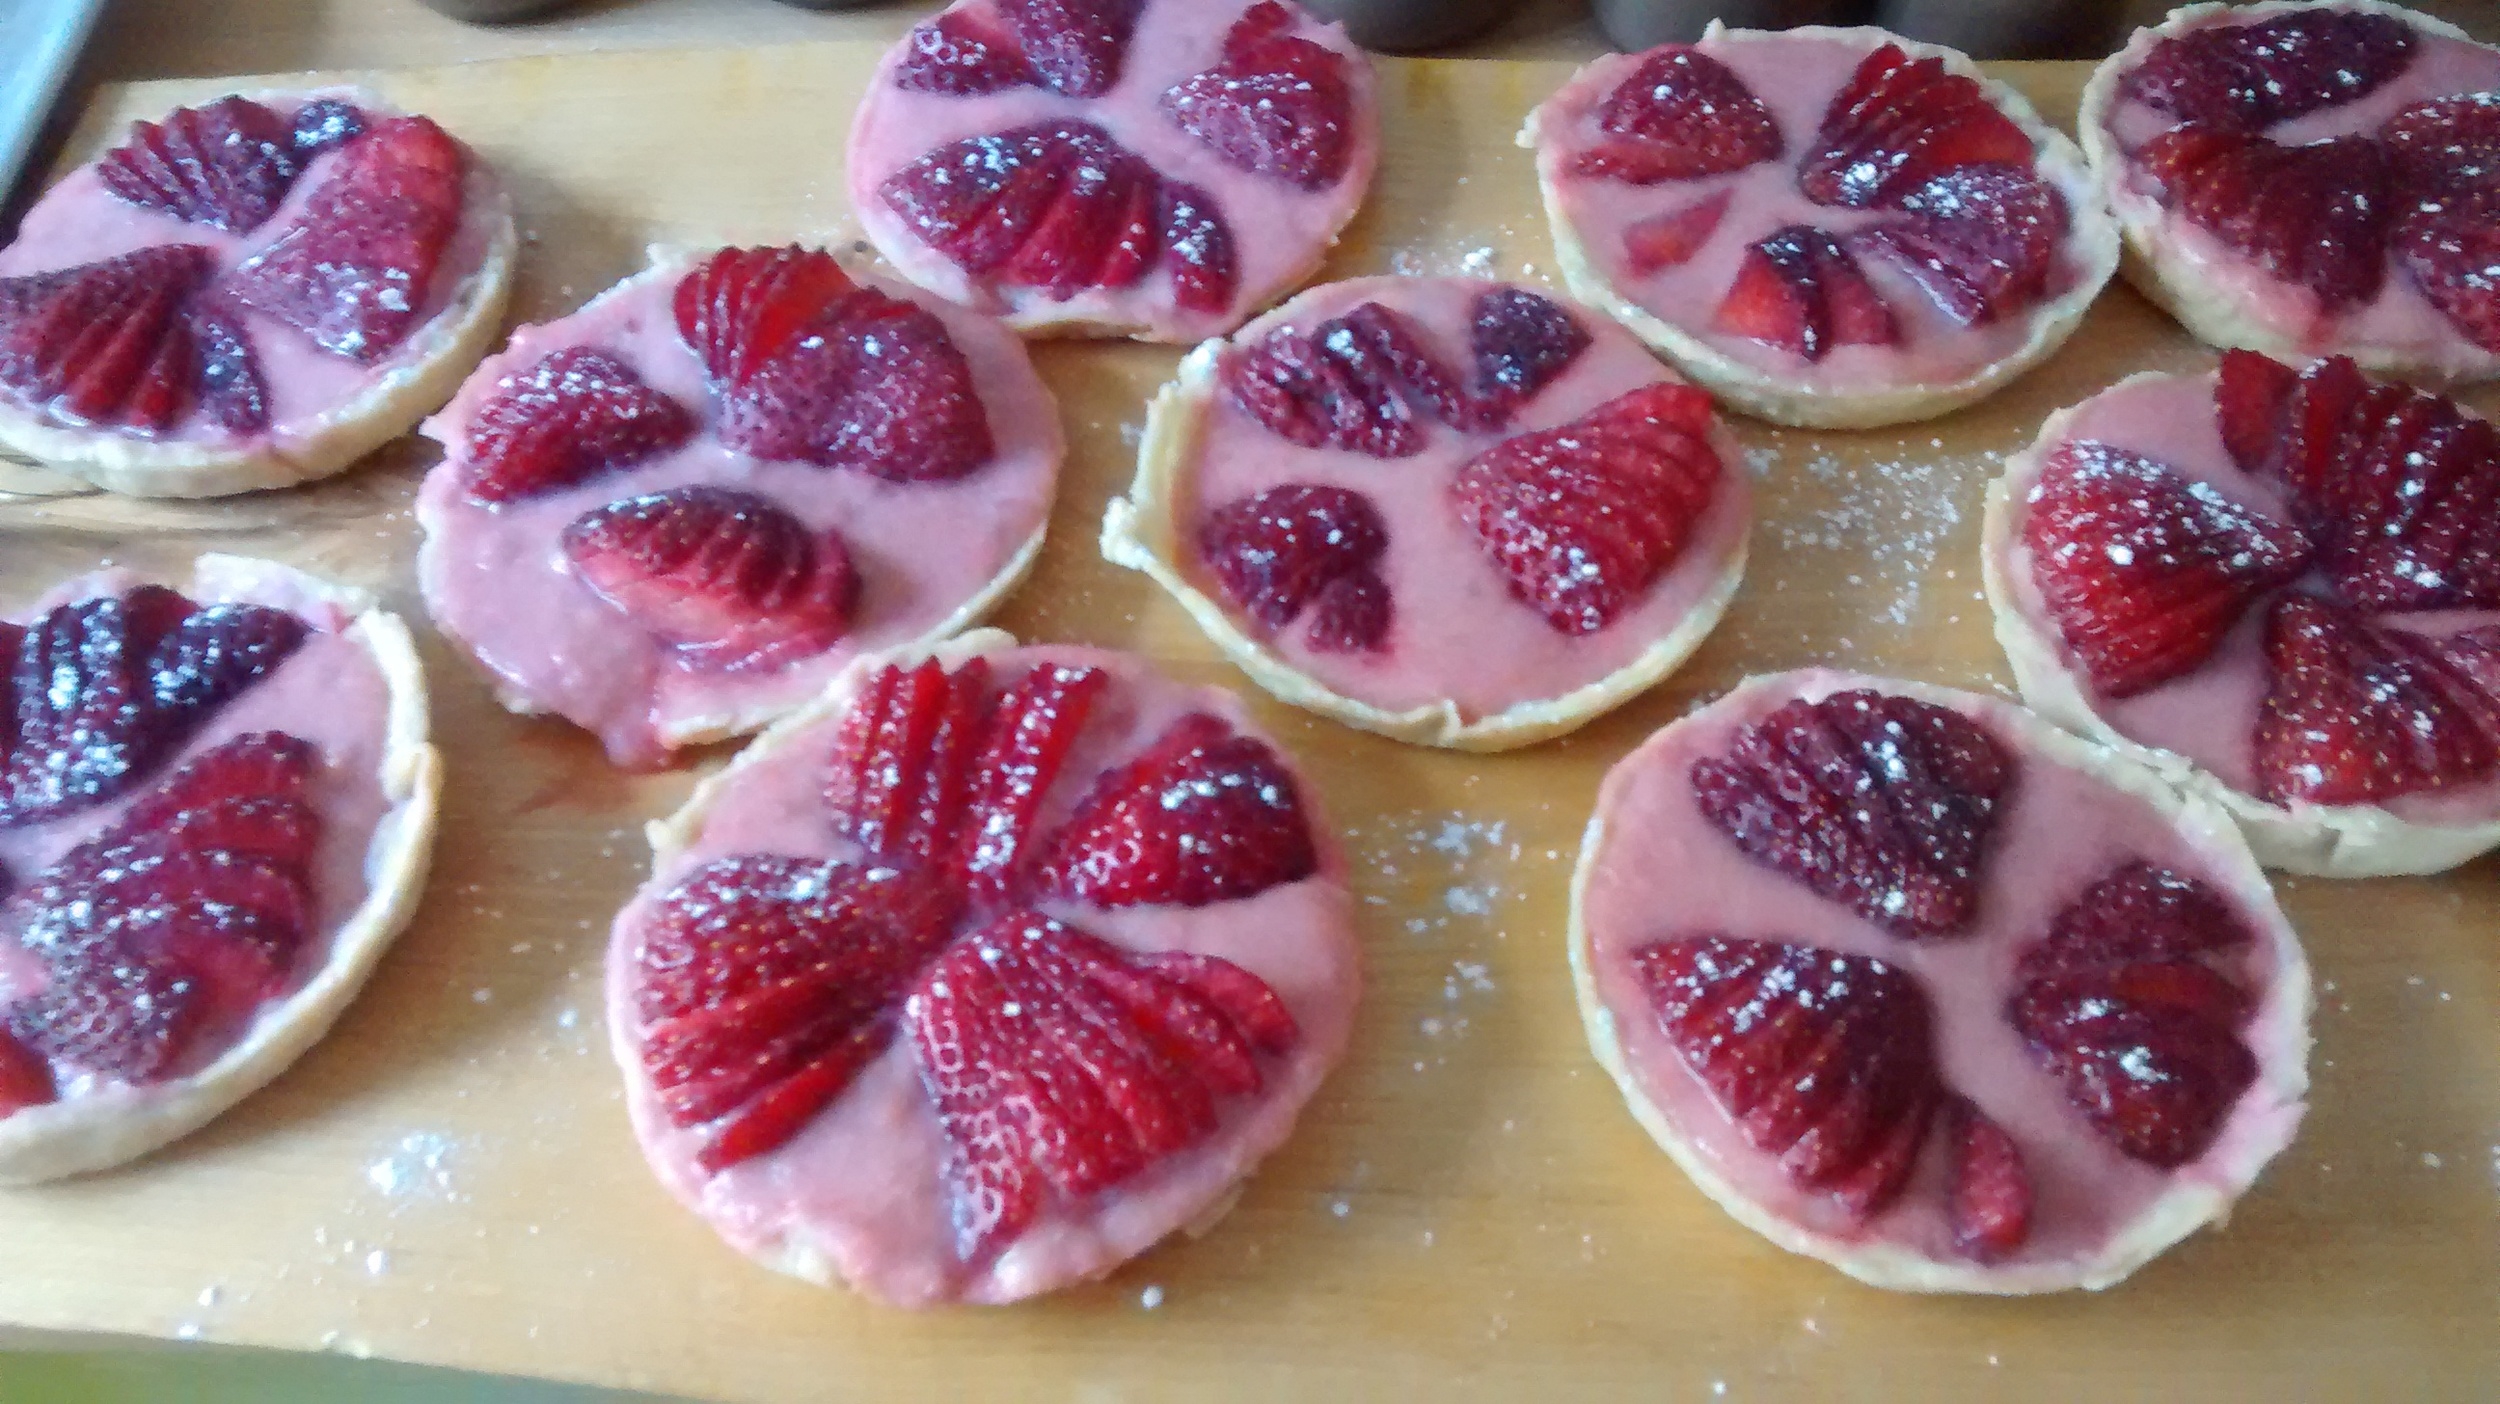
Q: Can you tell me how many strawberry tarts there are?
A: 10